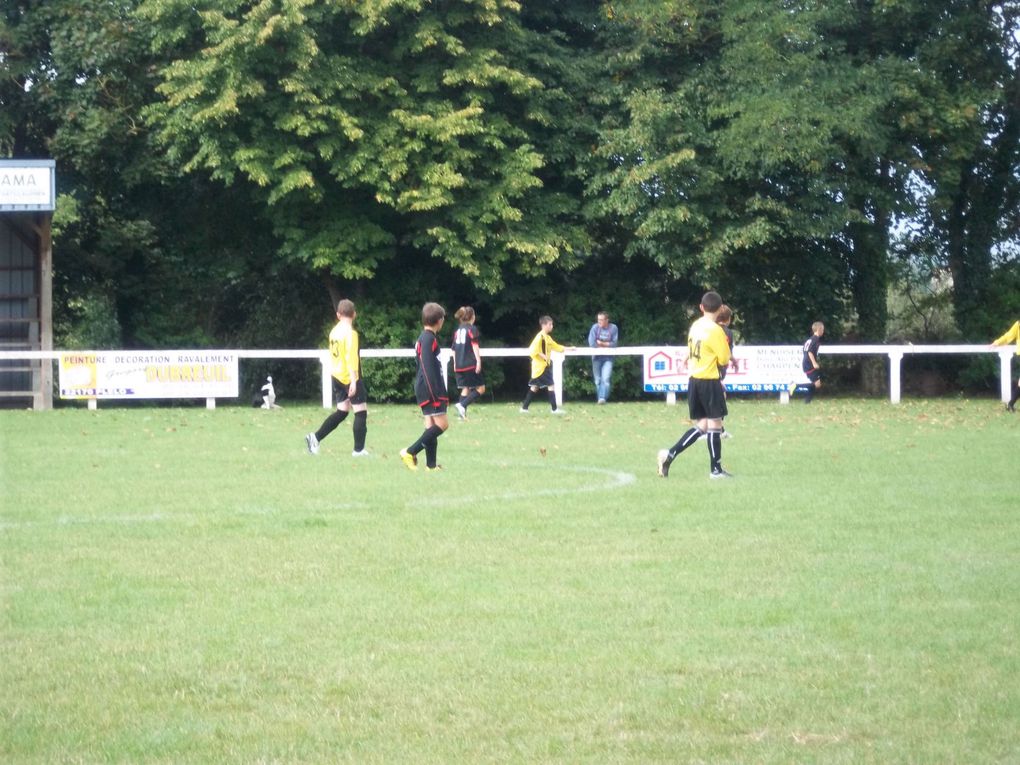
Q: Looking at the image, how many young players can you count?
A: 8